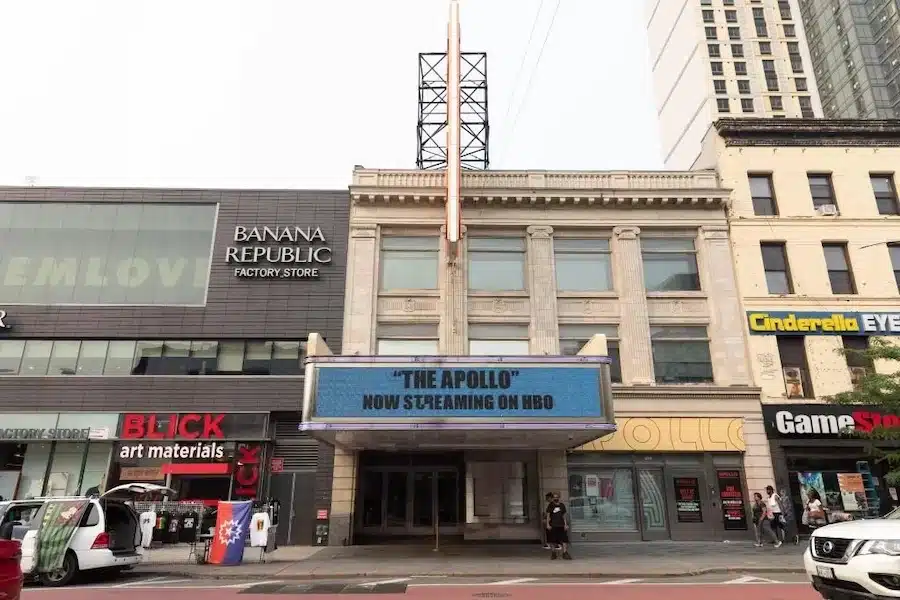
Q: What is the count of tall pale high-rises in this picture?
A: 1